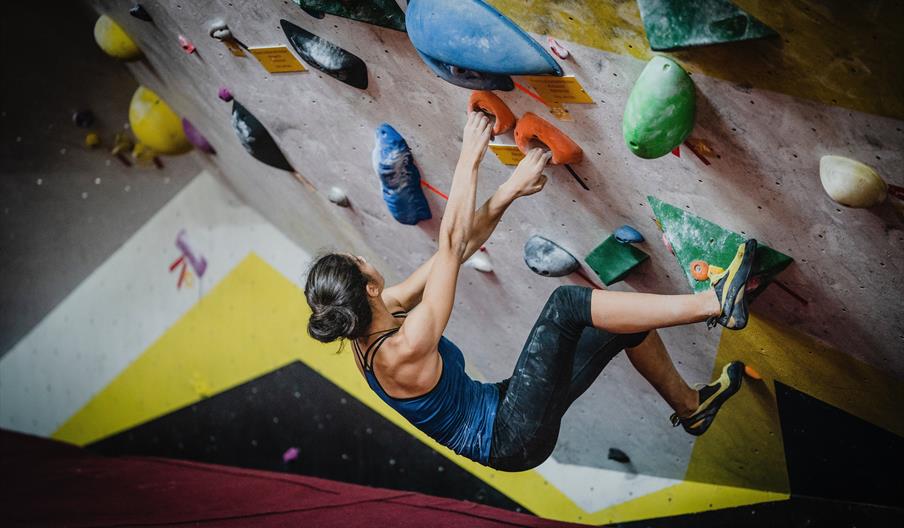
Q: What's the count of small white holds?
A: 3